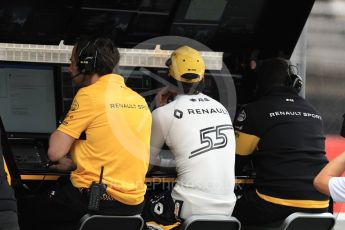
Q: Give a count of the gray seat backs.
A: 3